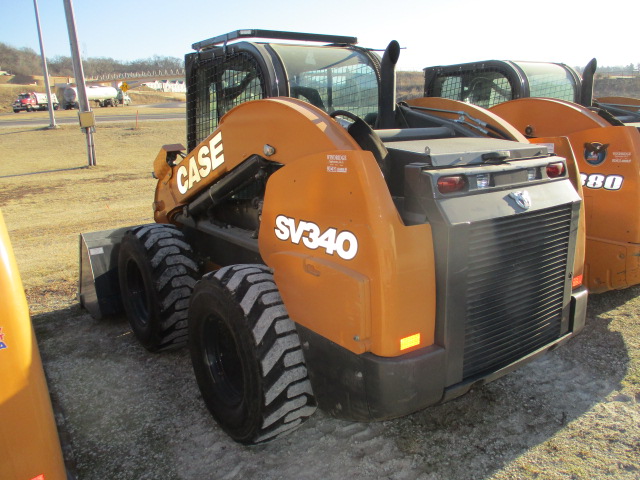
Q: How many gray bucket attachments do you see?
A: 1